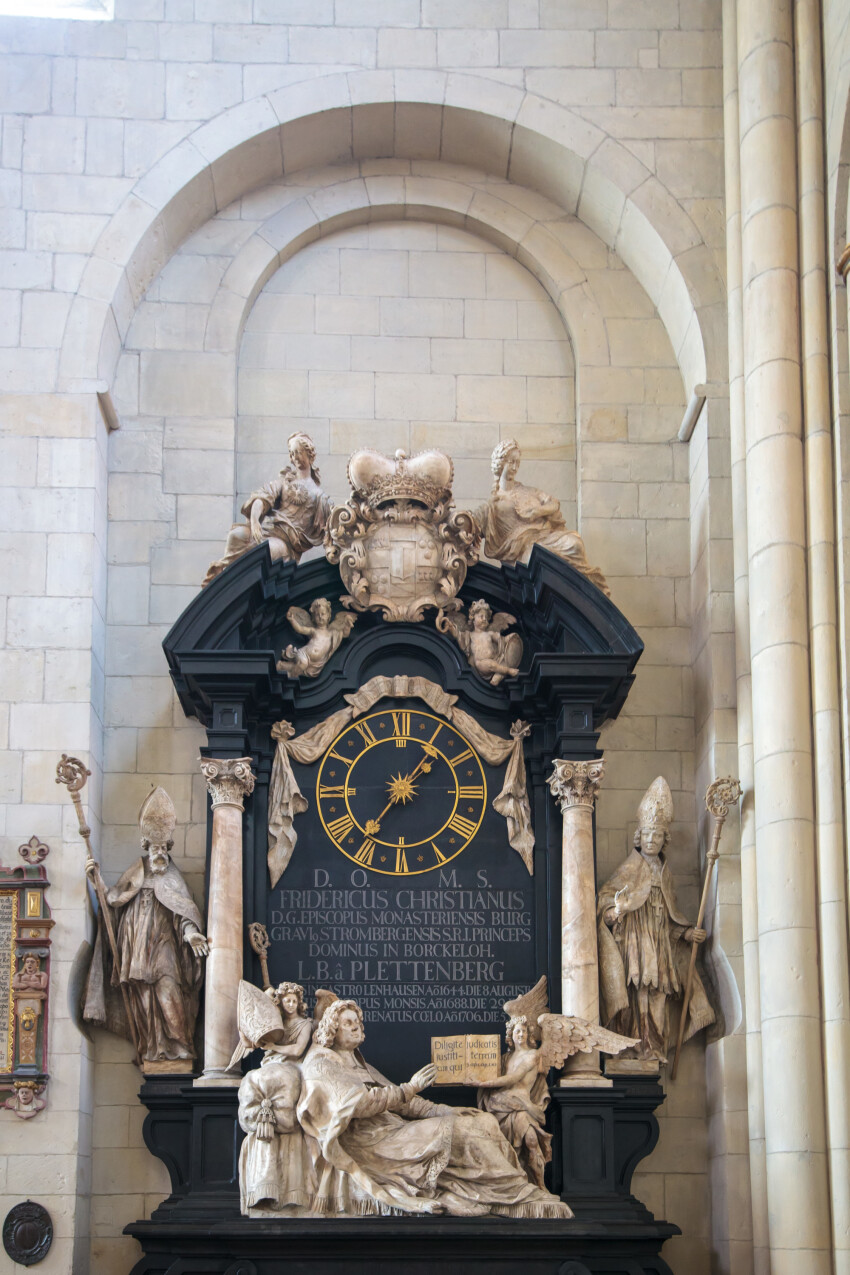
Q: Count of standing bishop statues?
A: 2